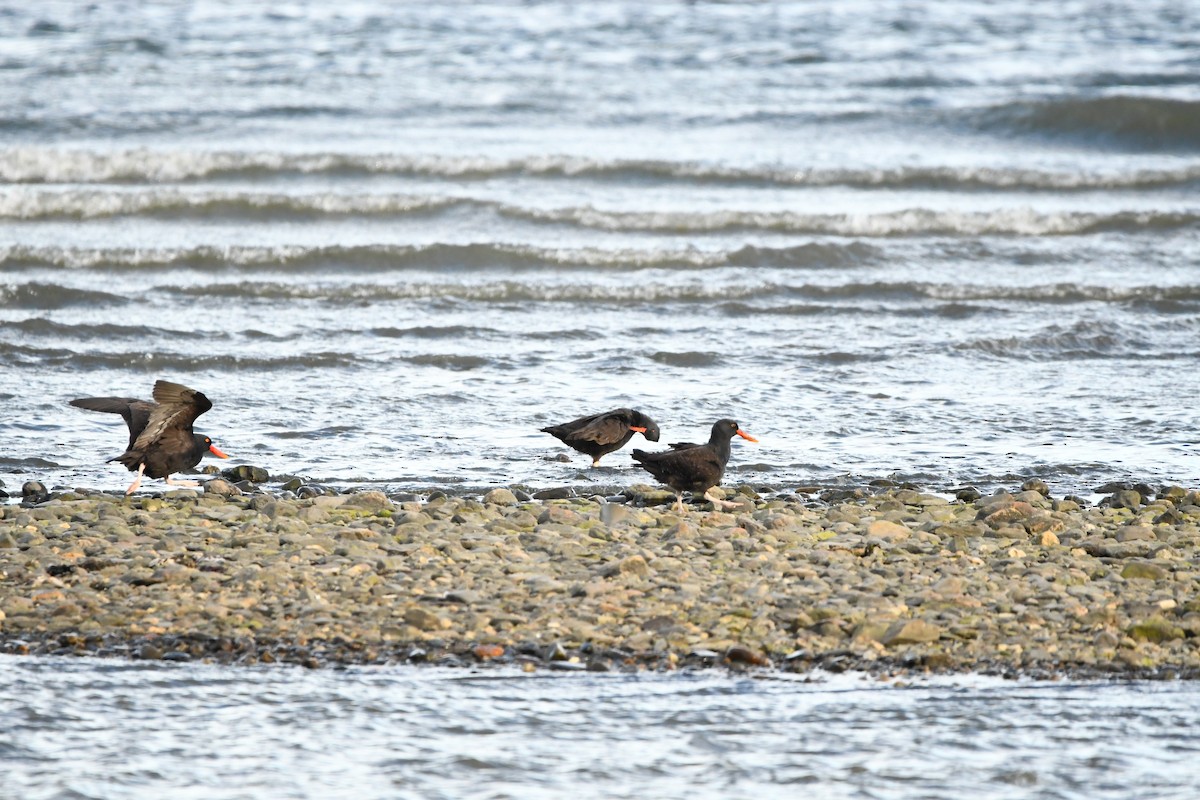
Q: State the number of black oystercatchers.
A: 3